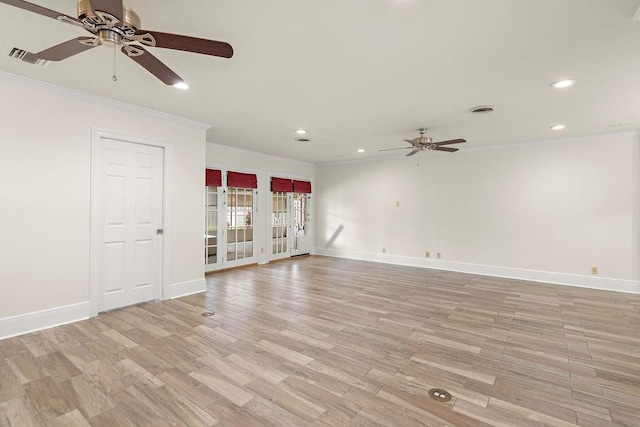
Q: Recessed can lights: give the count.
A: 5